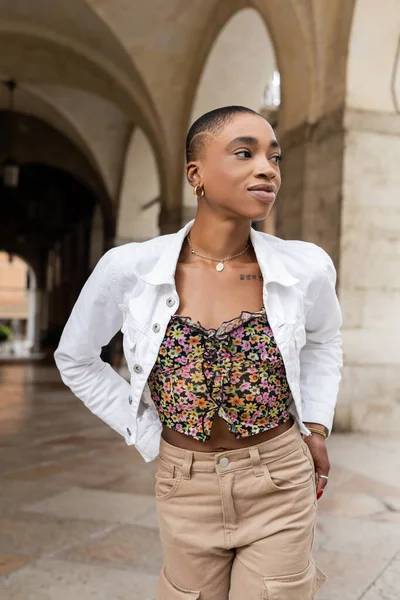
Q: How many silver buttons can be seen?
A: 6